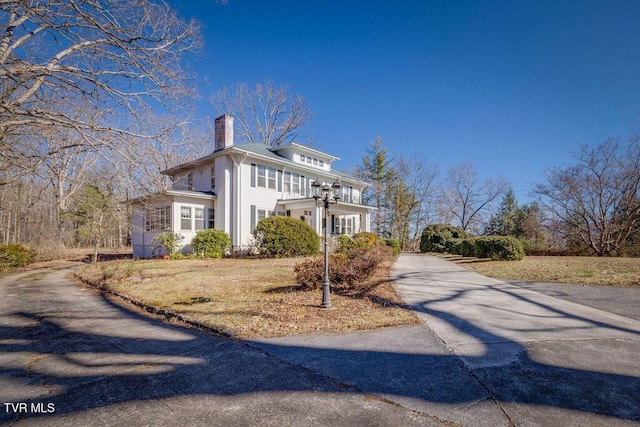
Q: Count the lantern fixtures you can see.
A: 3